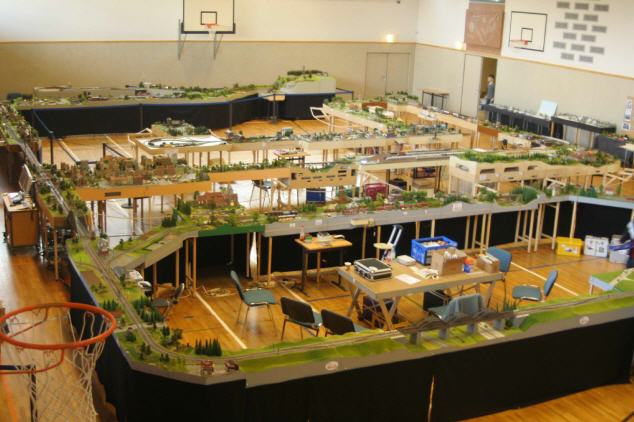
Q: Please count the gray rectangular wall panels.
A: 15